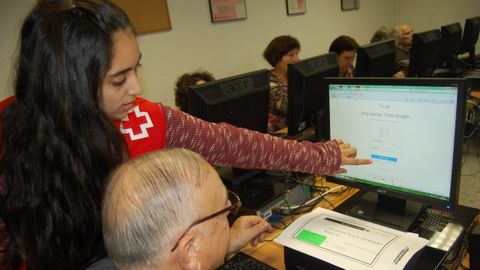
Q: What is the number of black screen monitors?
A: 7